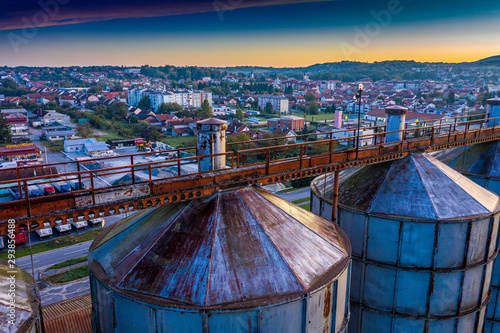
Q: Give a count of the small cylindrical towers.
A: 3